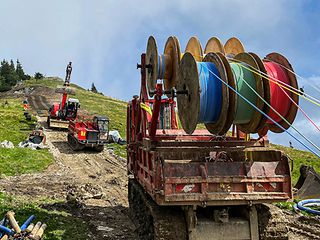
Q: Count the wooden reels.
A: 7